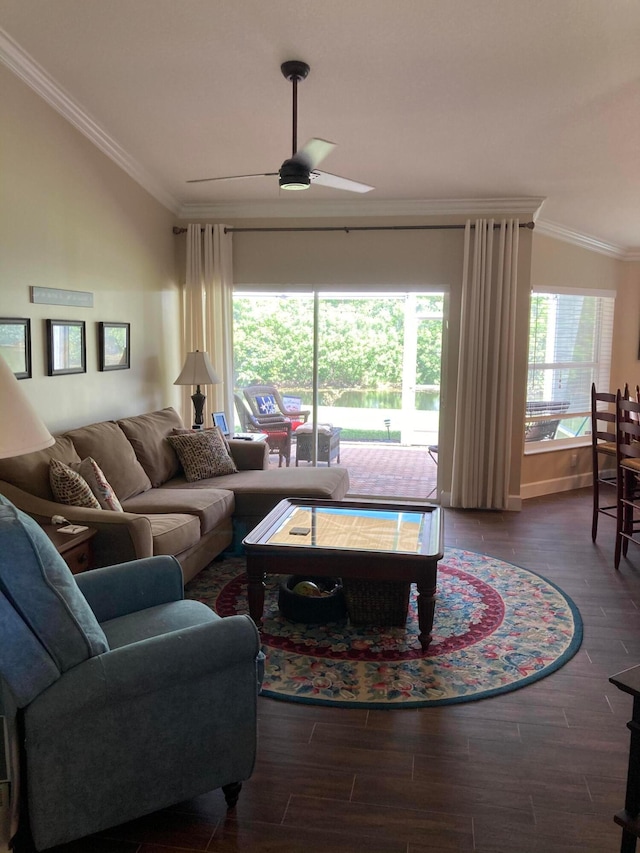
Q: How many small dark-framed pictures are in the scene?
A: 3